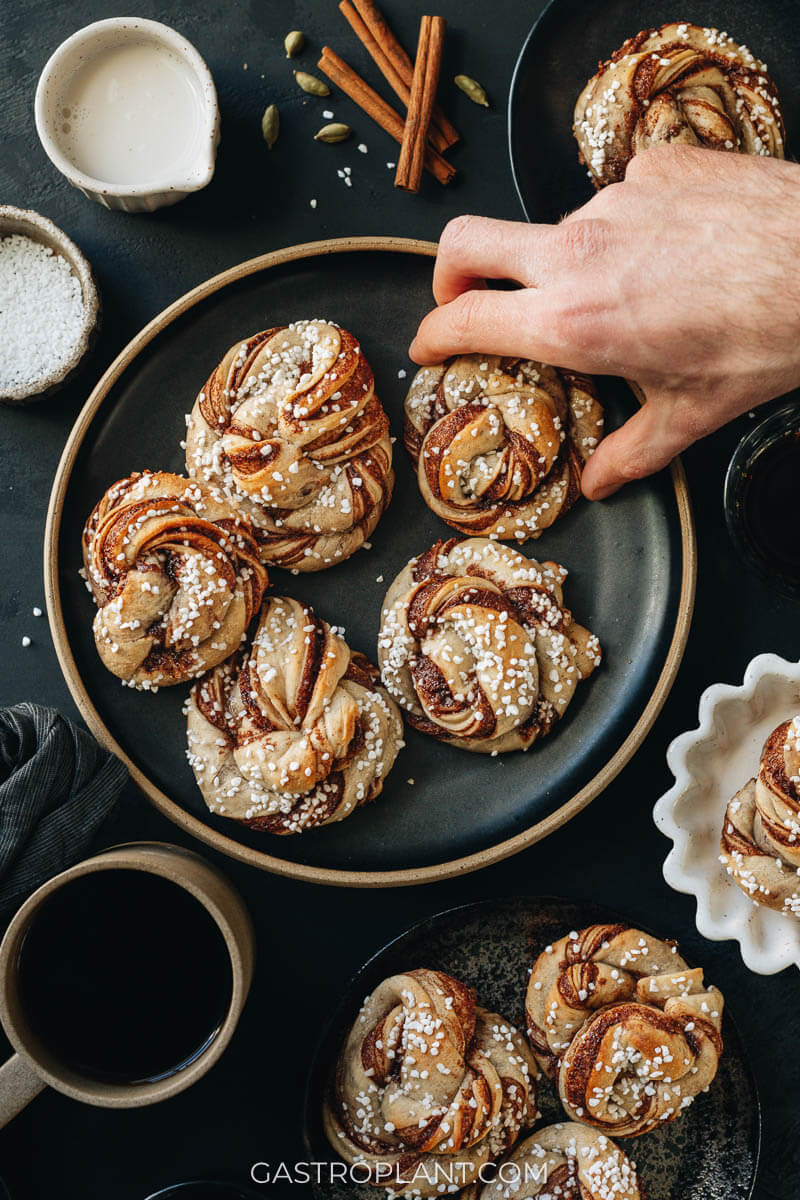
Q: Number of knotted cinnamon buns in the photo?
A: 10